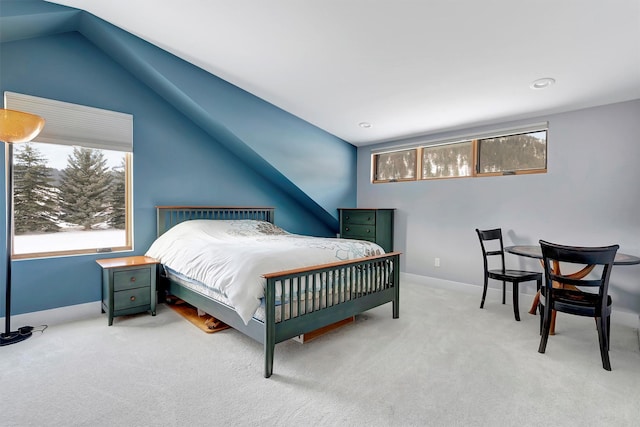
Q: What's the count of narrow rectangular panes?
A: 3